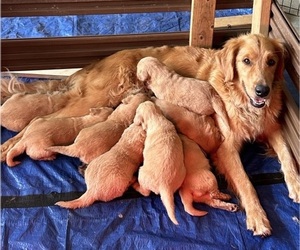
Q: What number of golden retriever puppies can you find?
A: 8